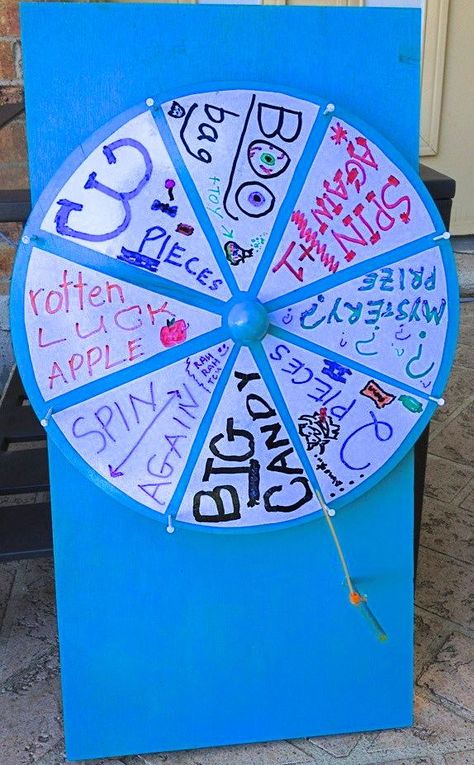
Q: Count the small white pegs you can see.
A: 8